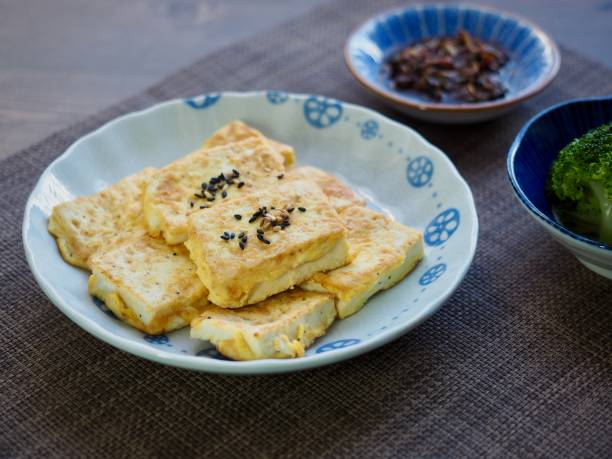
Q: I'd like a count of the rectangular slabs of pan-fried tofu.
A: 8